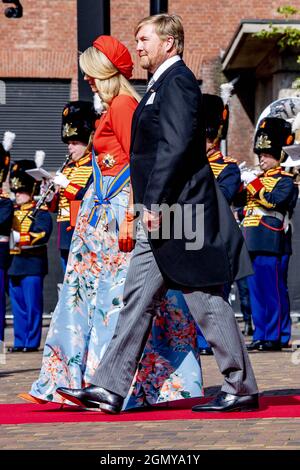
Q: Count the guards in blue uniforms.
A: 5